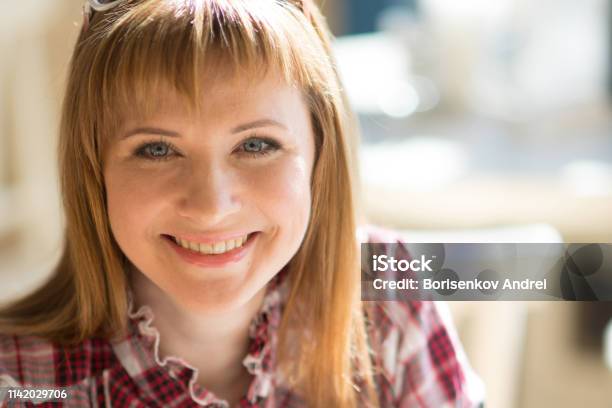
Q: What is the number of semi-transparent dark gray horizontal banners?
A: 1